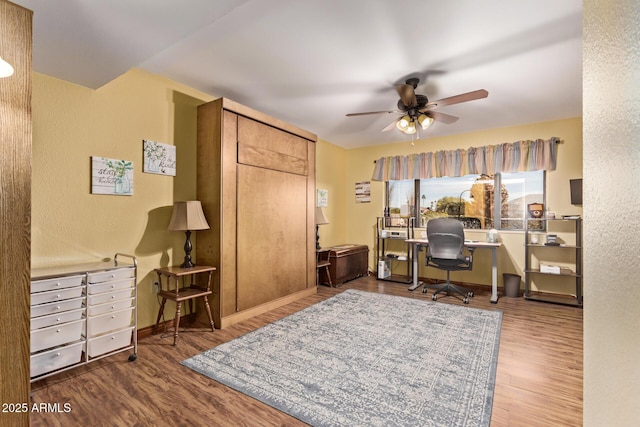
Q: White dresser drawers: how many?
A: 12